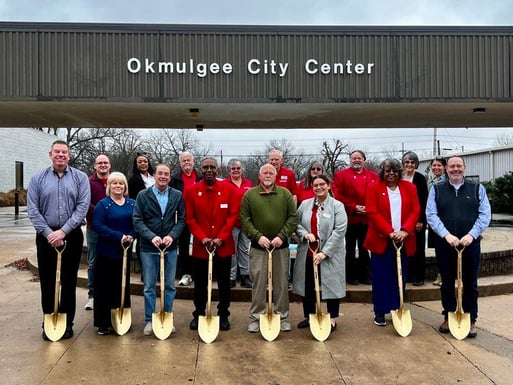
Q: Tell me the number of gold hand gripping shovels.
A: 8